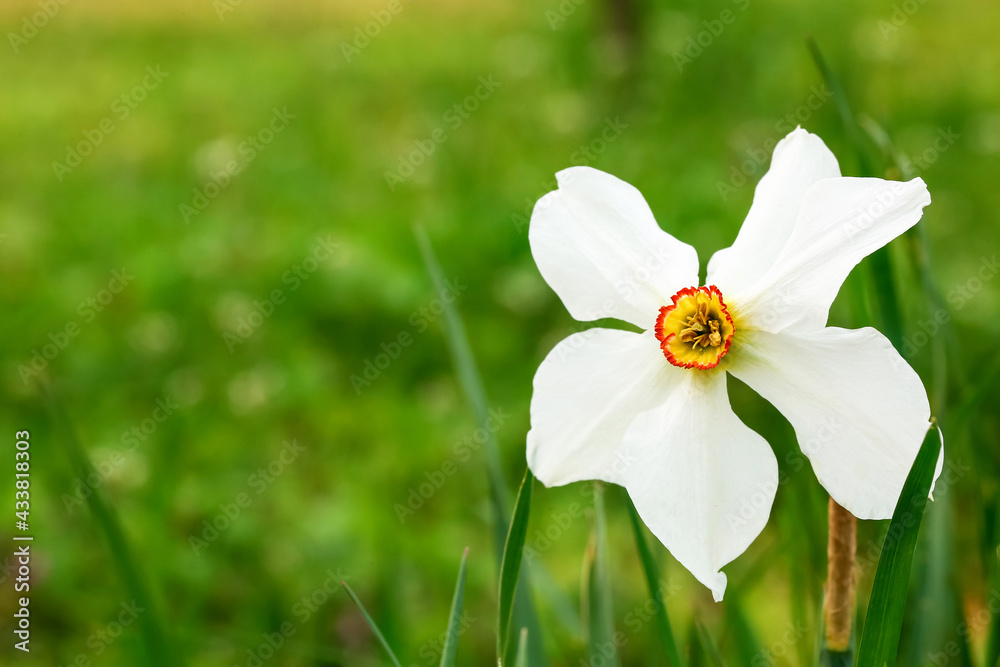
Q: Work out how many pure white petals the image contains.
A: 6